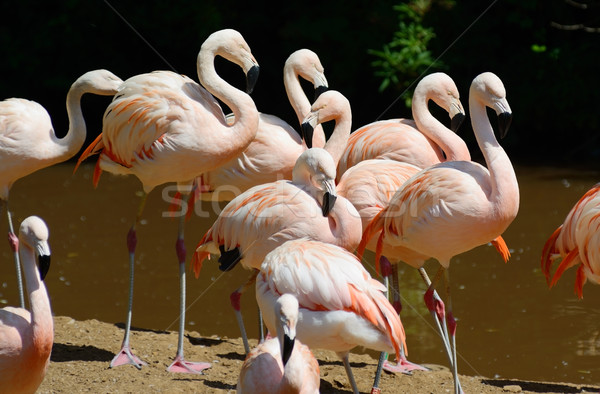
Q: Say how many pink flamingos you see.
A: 11